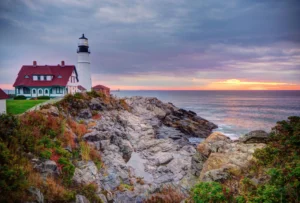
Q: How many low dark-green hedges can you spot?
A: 2